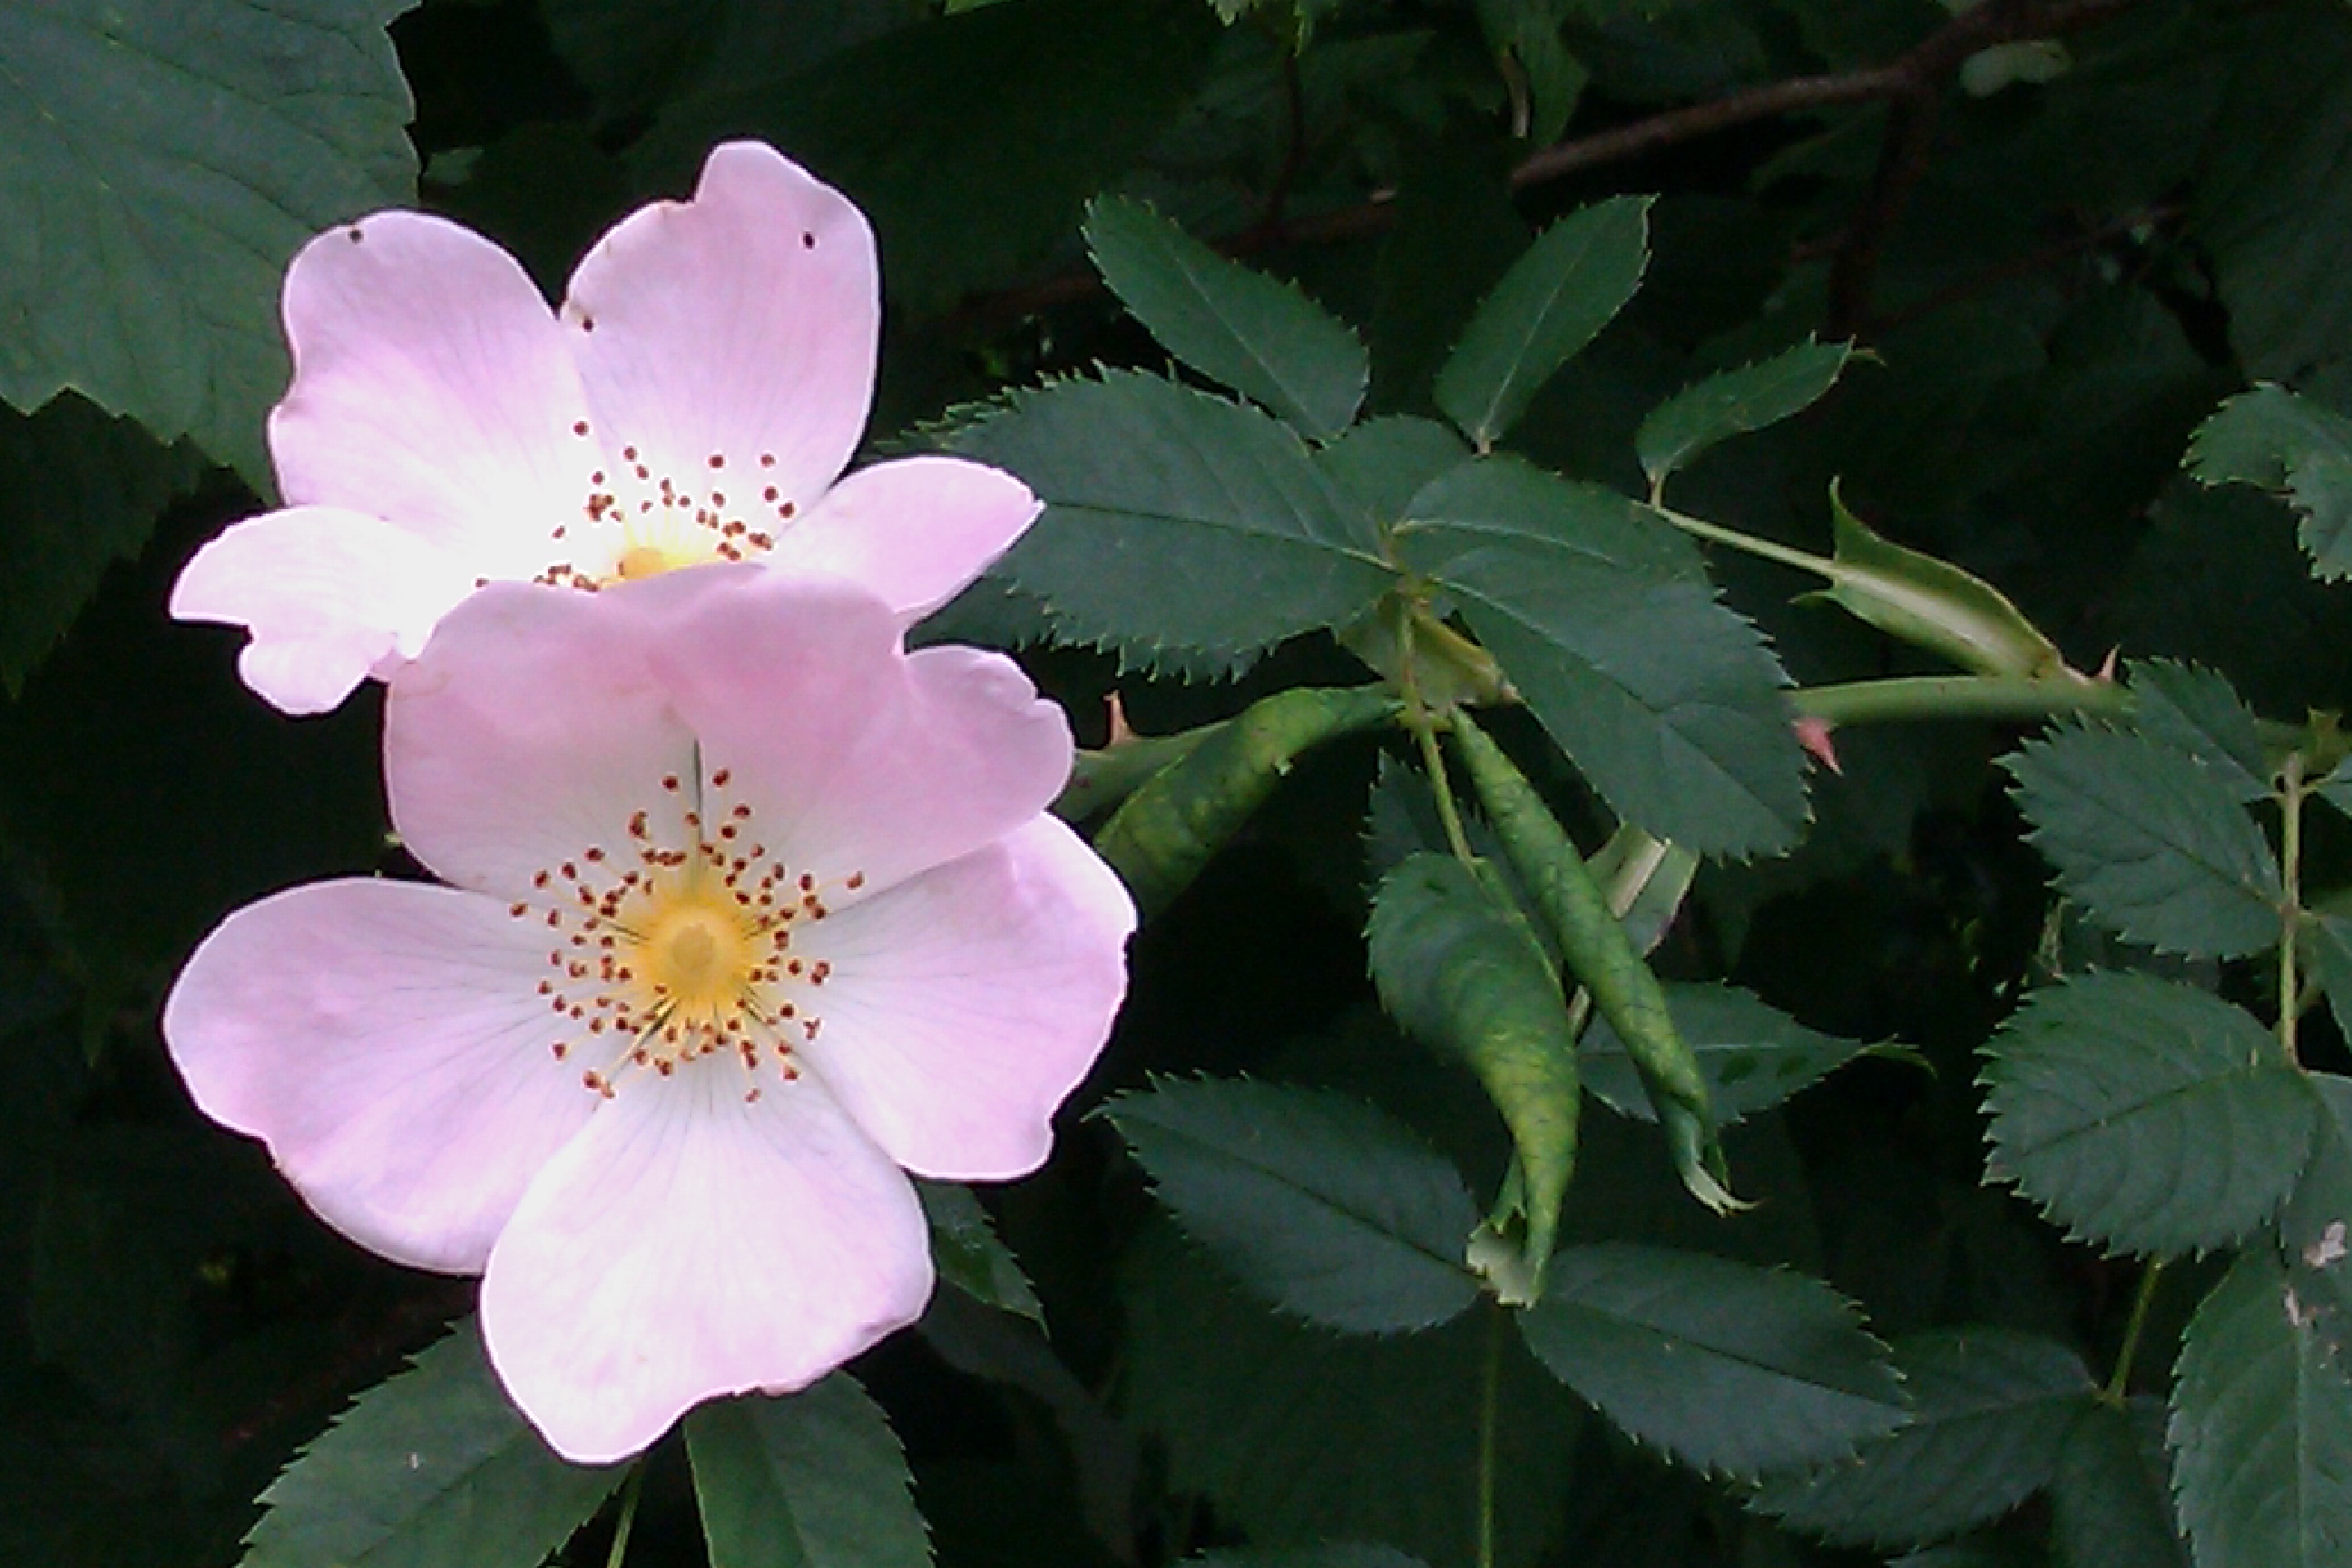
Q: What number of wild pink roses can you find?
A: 2